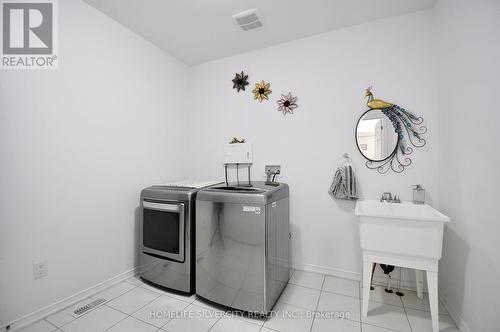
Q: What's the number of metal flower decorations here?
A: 3